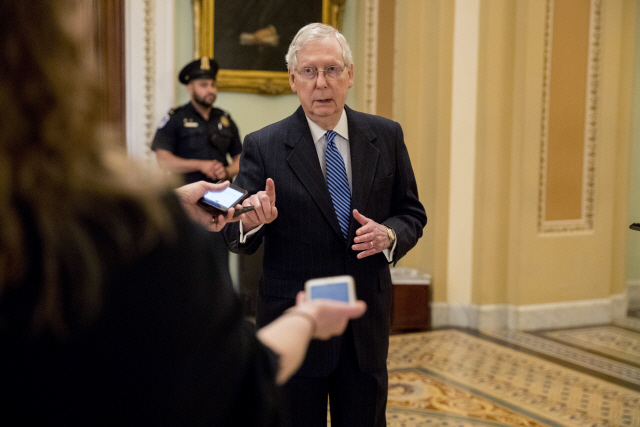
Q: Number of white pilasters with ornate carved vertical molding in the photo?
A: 1